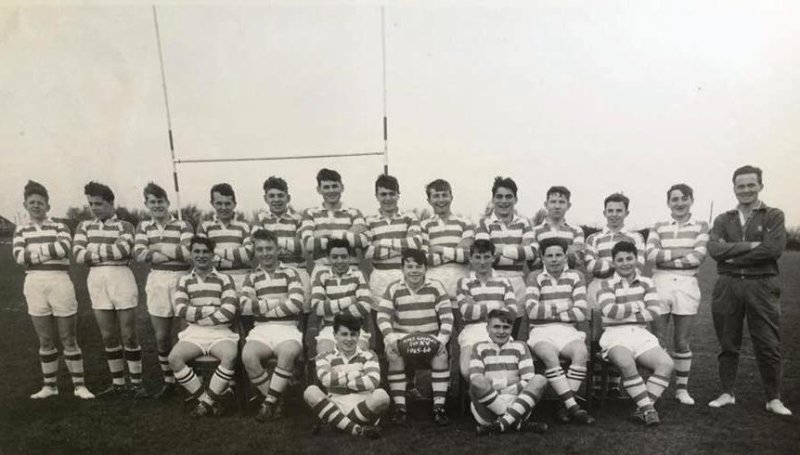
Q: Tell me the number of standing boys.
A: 12